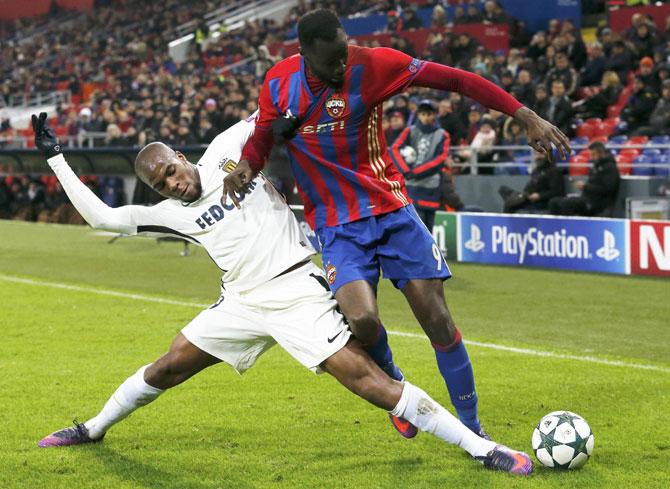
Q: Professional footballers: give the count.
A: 2